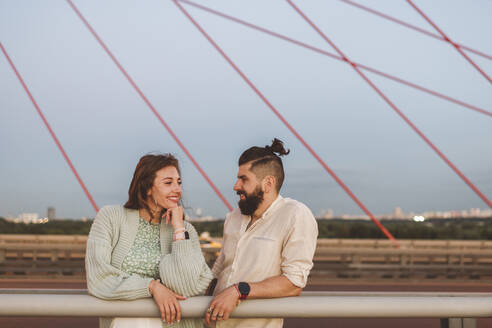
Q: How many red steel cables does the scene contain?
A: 7